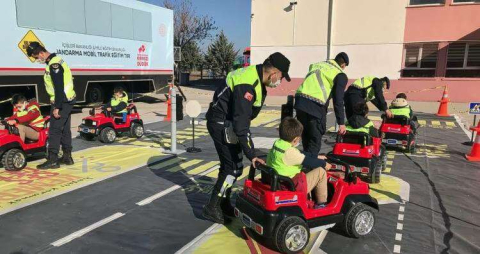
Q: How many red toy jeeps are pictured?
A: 5